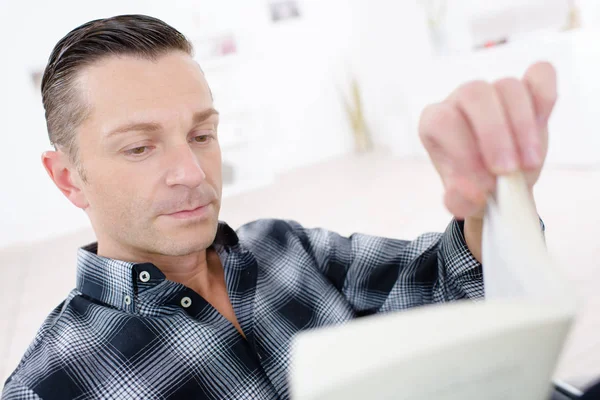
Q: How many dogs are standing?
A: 0